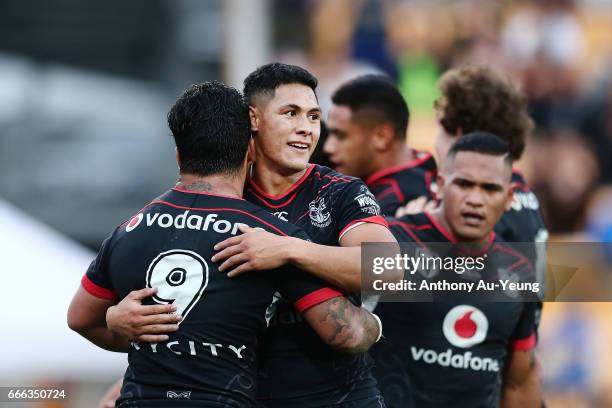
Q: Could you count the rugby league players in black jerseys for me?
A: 5